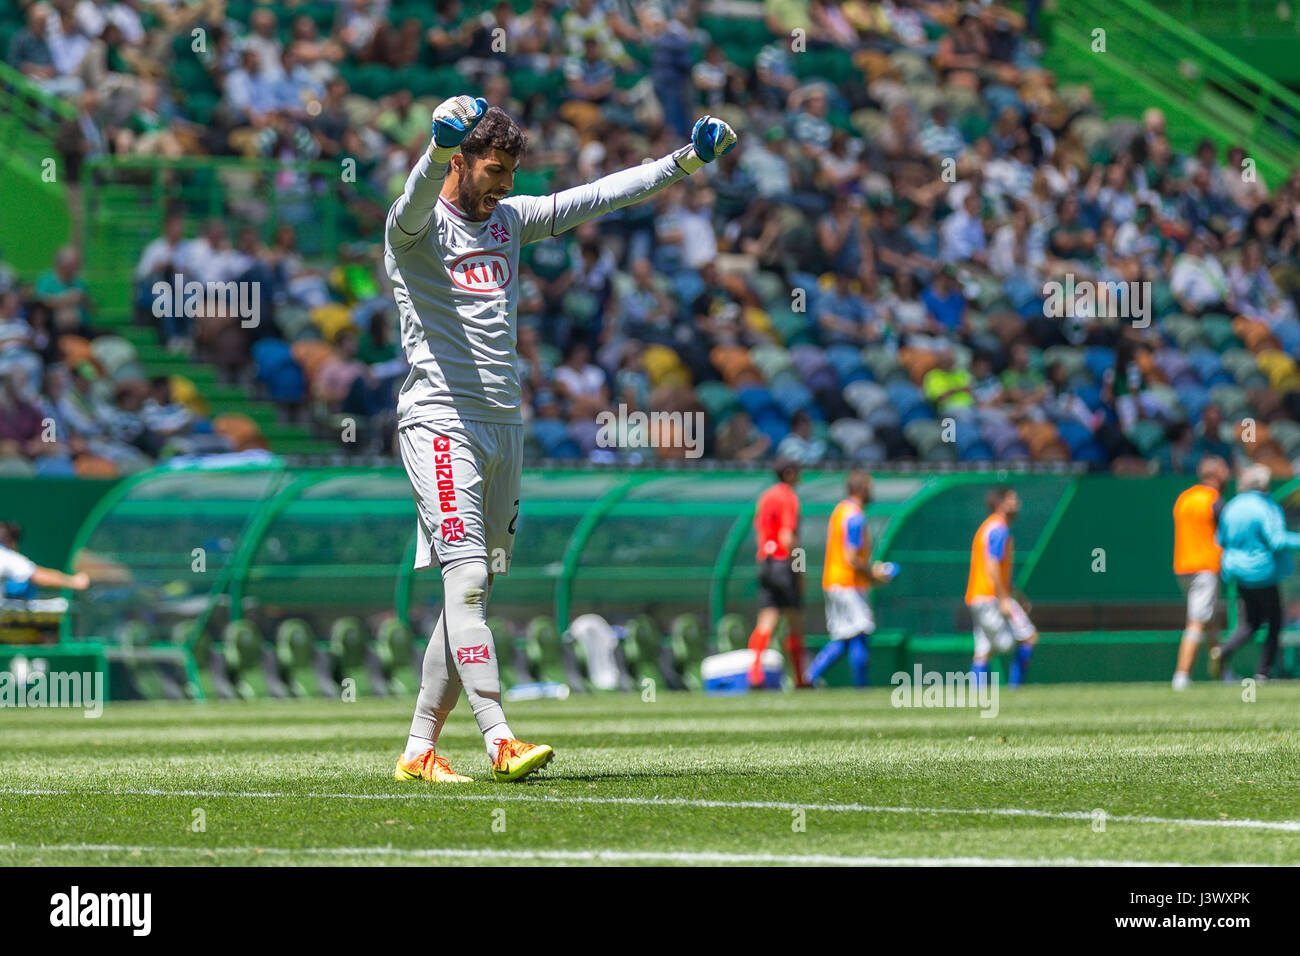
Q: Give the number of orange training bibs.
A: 3